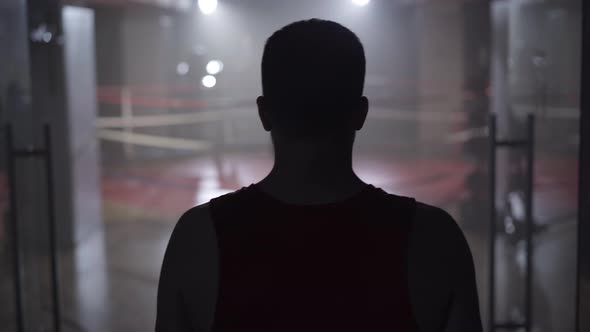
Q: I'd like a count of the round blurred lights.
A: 5